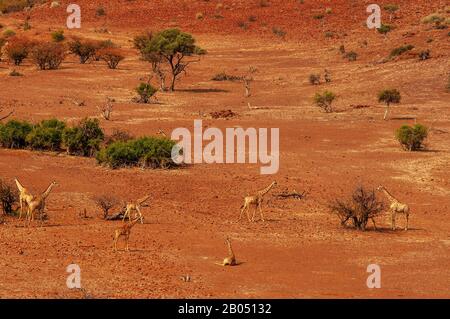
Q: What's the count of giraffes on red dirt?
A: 7